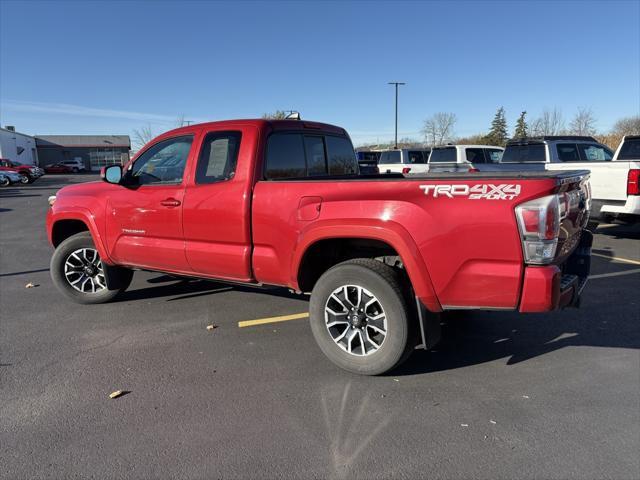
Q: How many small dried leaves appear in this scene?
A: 3